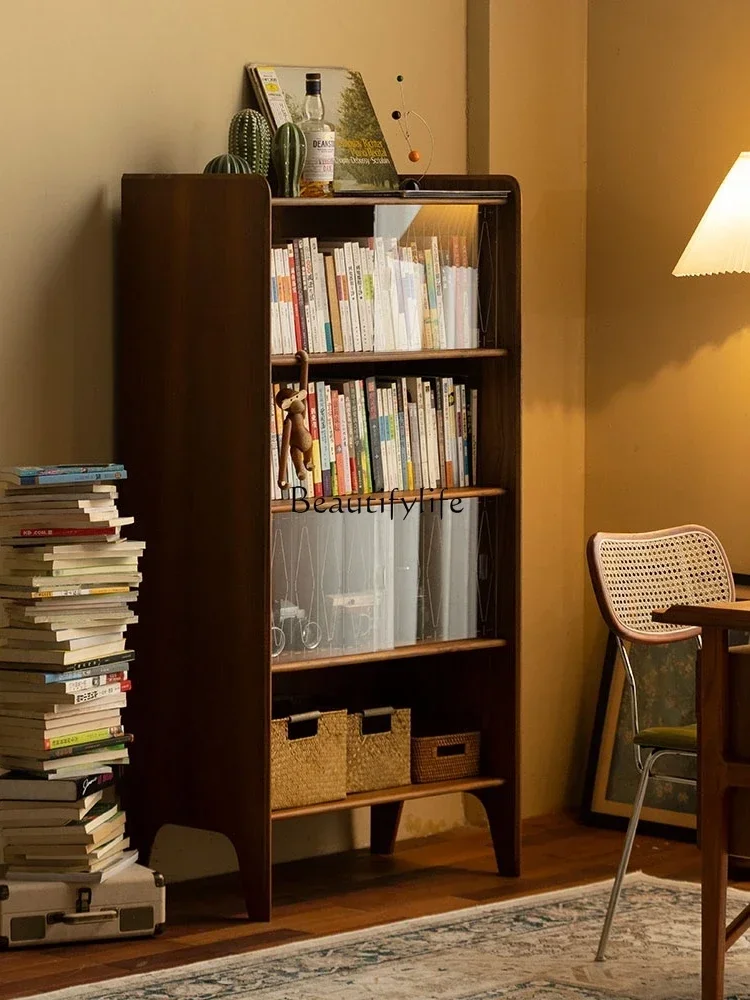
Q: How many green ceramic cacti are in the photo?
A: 3